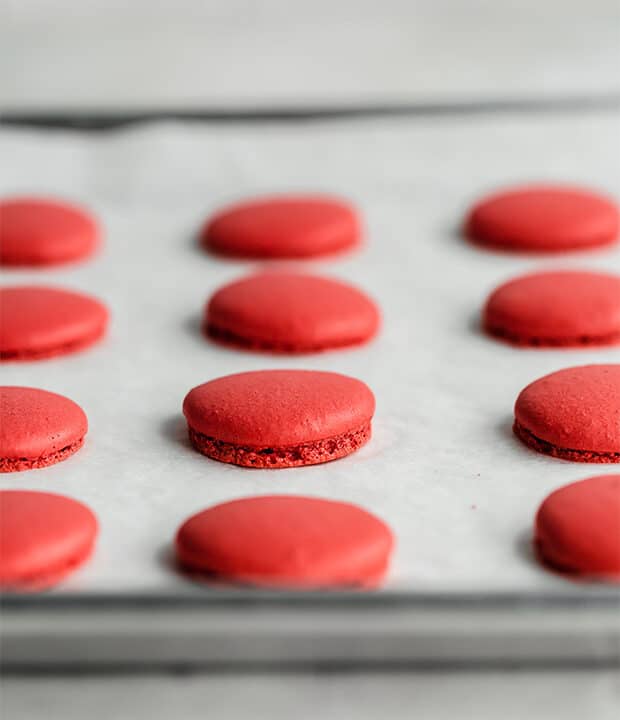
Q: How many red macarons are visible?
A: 12